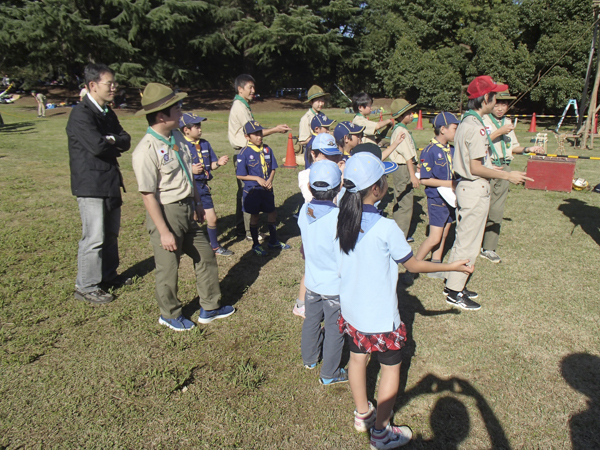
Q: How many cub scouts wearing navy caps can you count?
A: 5